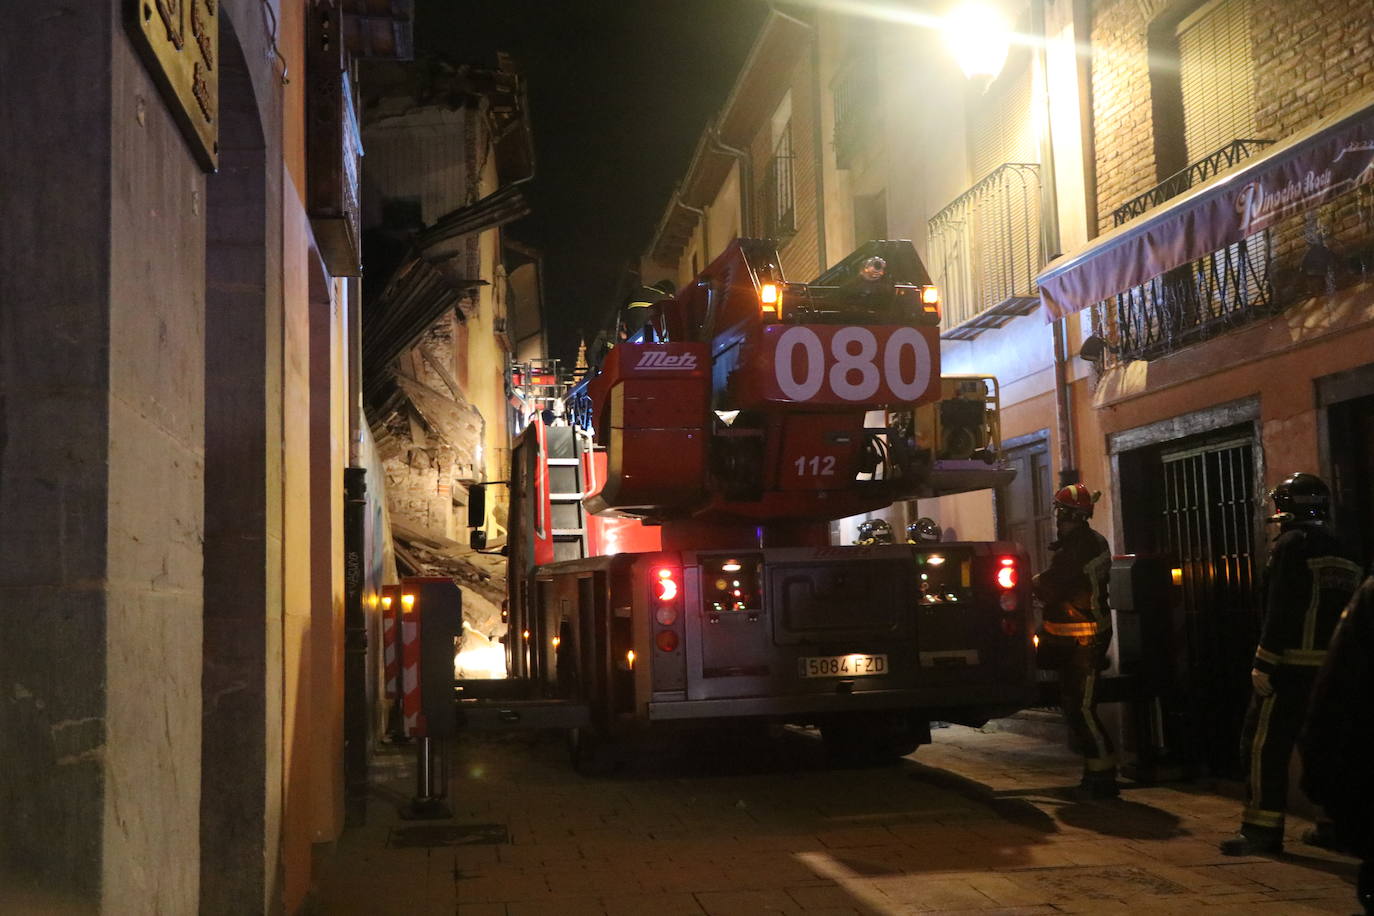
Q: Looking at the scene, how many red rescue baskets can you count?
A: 1